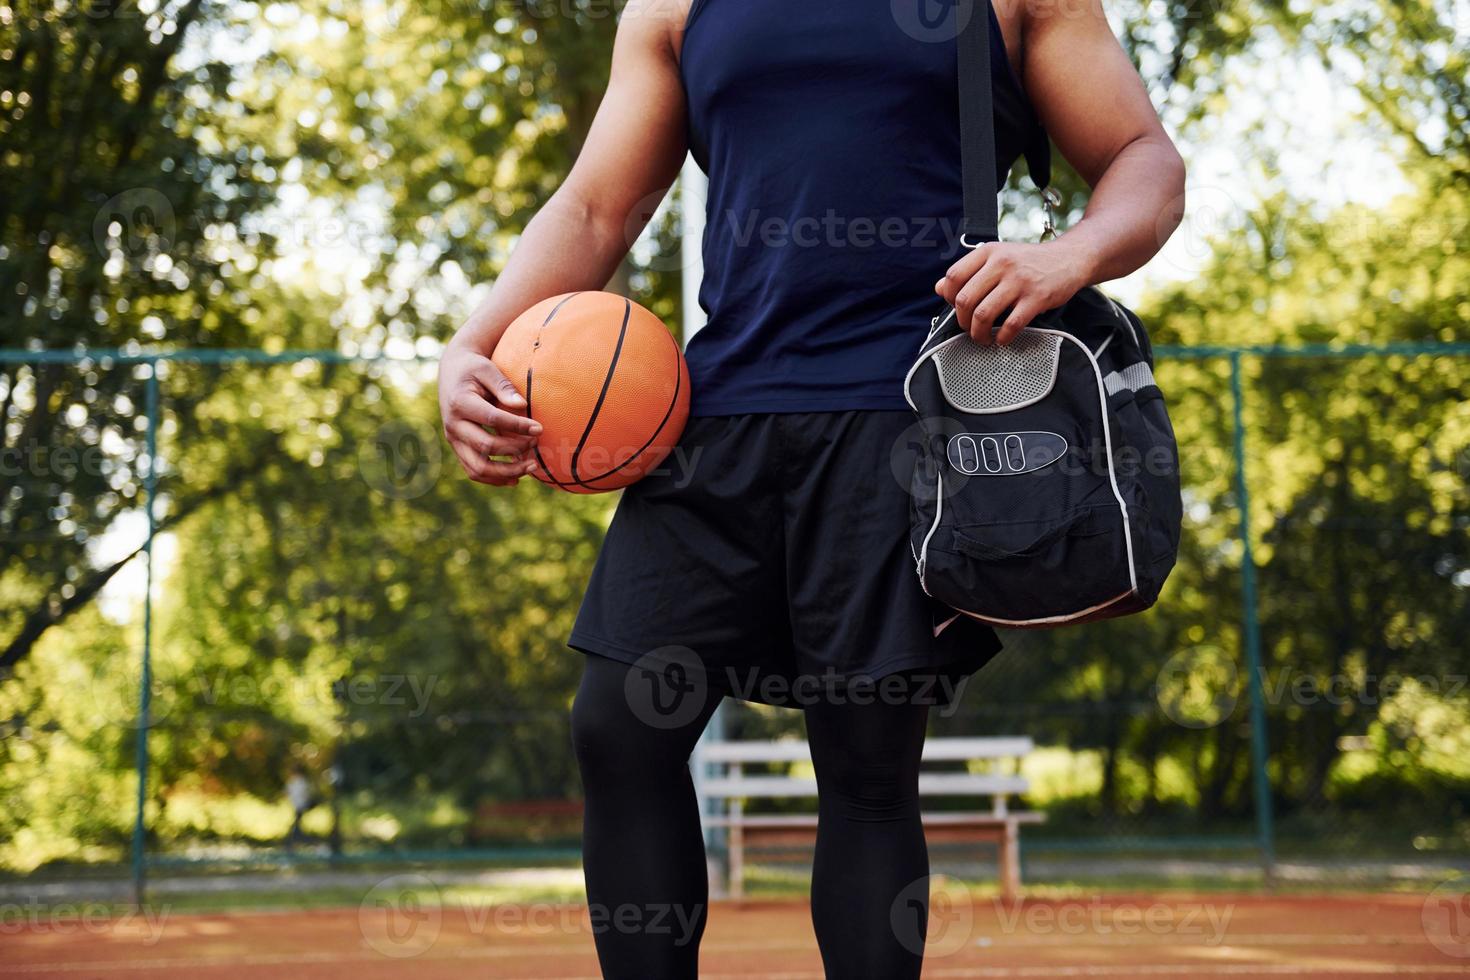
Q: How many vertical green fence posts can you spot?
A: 2